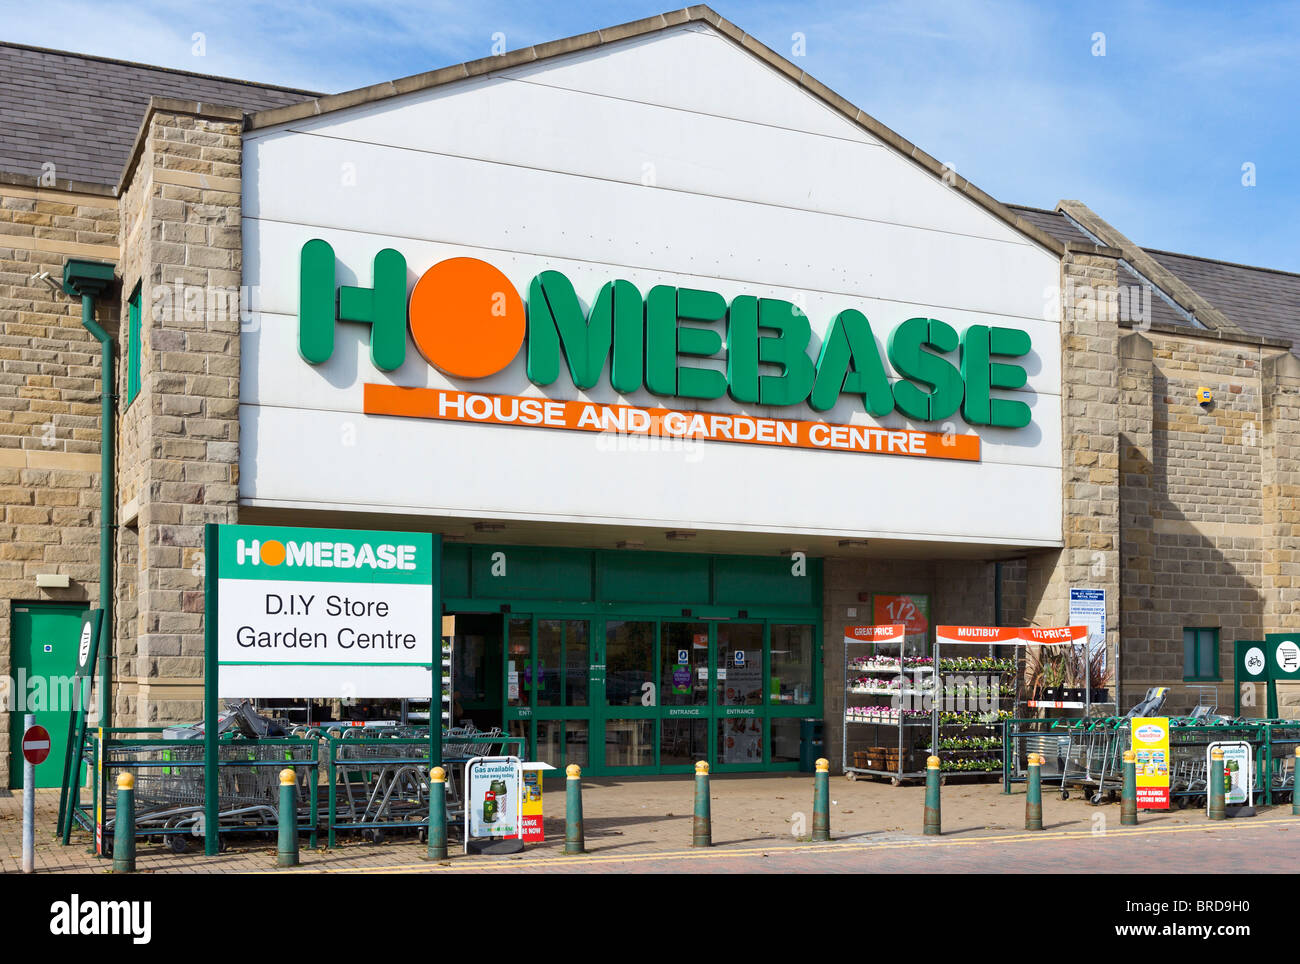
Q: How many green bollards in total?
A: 11